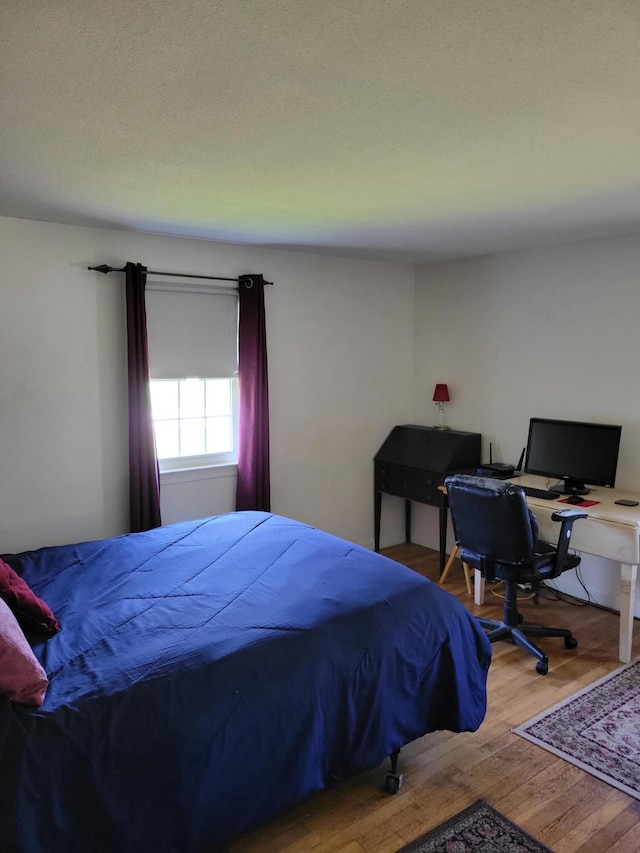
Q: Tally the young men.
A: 0